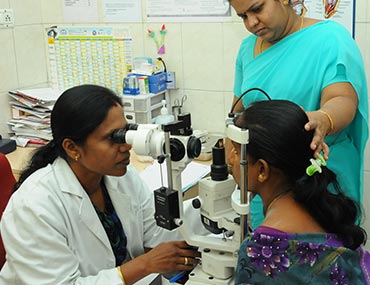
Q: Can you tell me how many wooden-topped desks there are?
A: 1